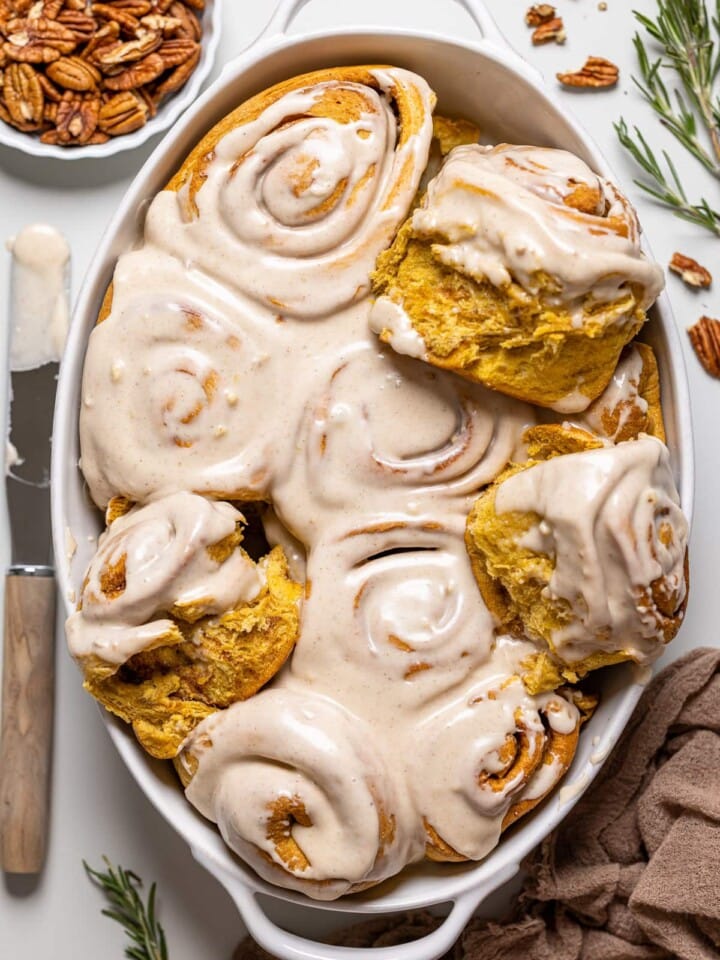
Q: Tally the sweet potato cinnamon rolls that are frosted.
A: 9